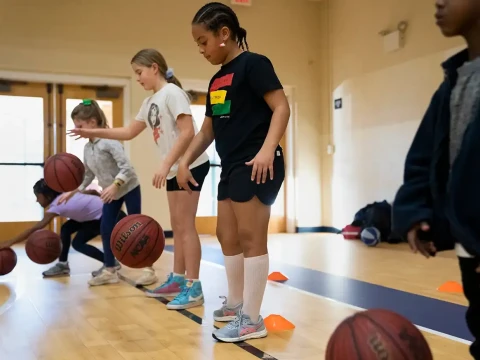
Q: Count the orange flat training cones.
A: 3